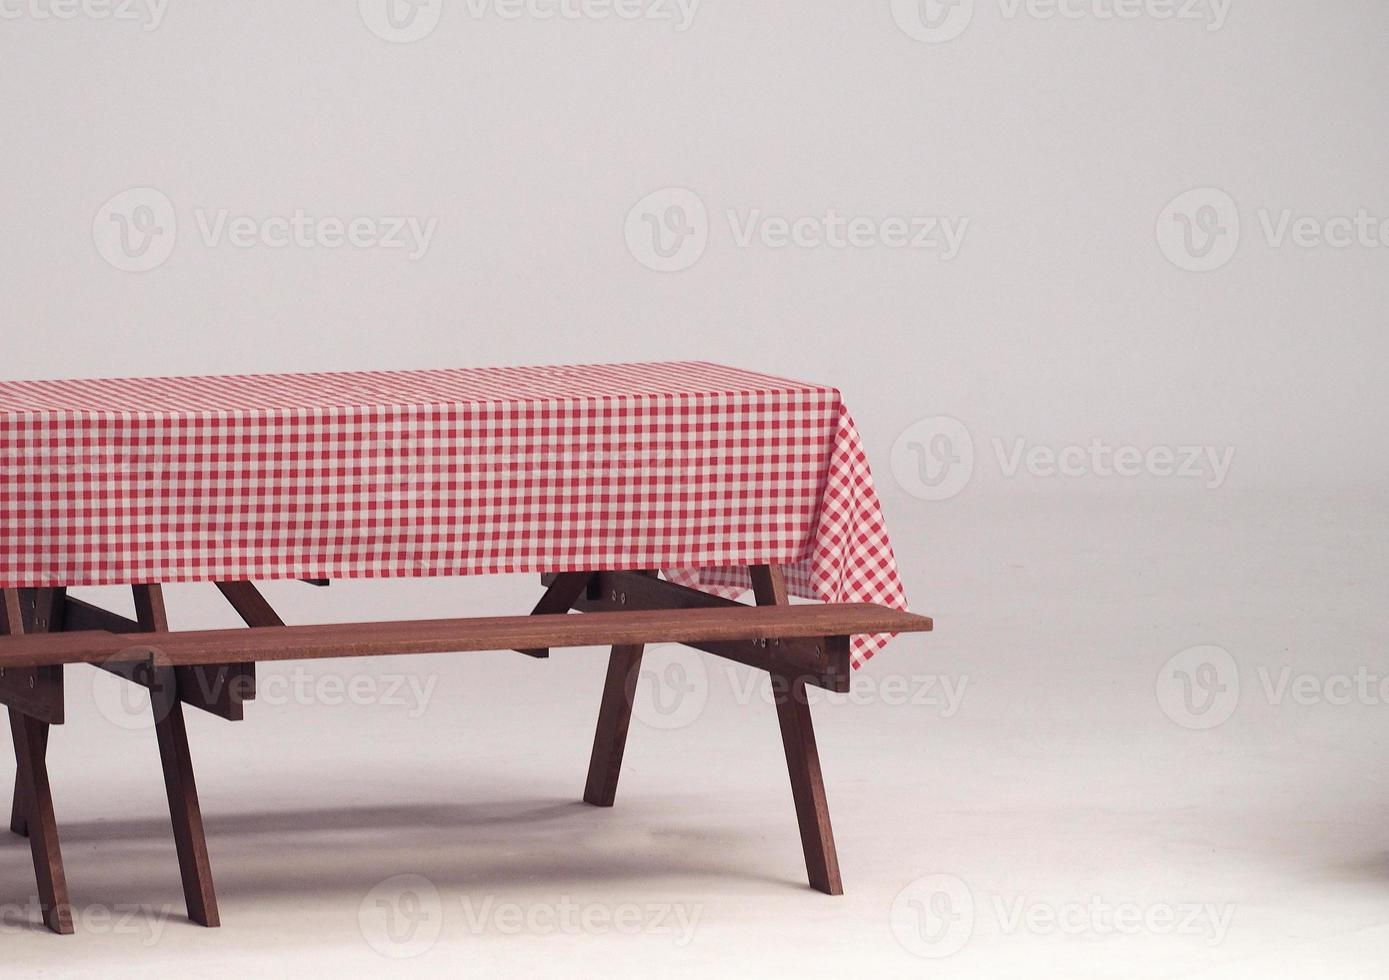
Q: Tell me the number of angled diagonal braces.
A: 2